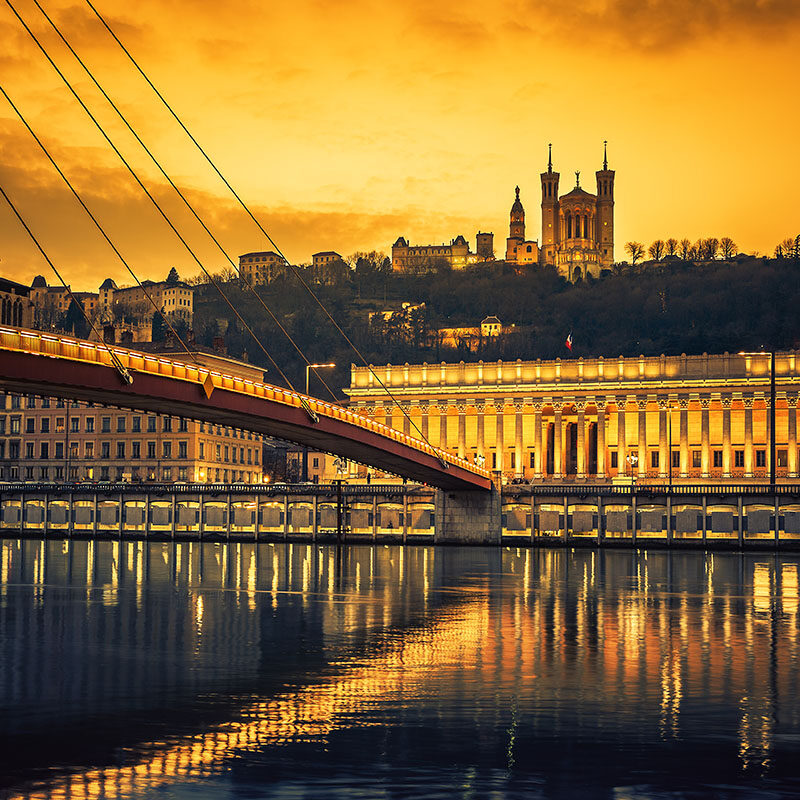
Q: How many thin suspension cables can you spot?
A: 5